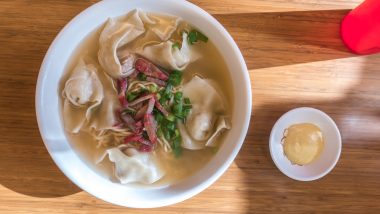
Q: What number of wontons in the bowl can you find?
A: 5